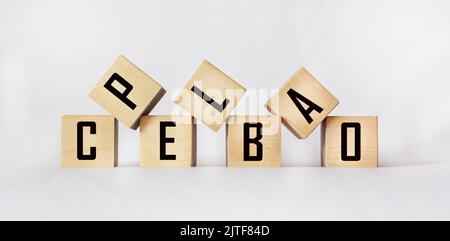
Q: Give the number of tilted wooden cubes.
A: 3